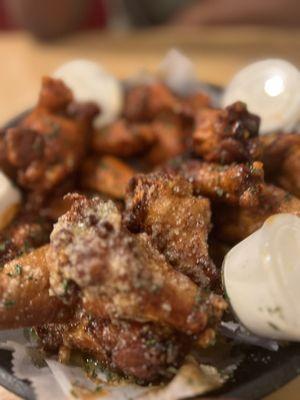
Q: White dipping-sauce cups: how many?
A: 4